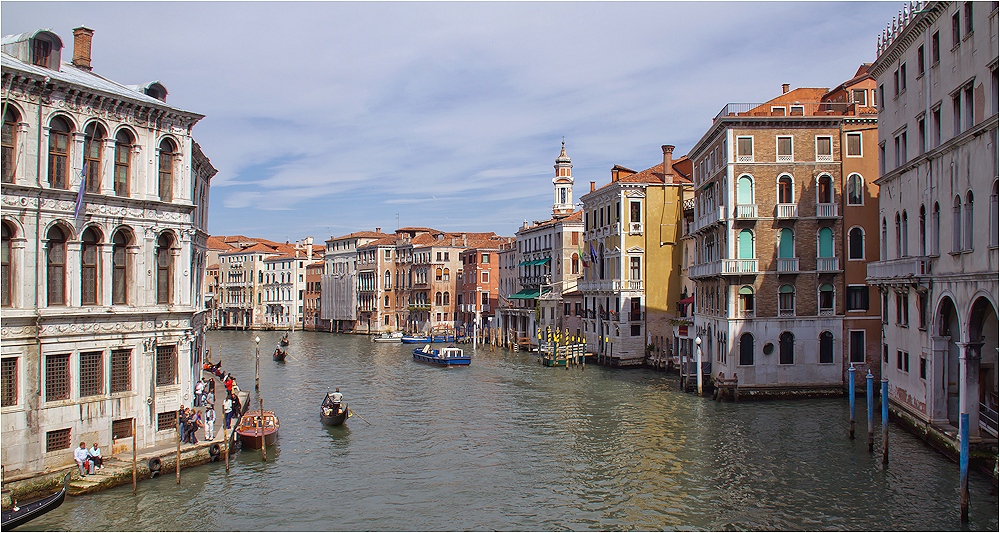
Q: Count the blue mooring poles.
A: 4